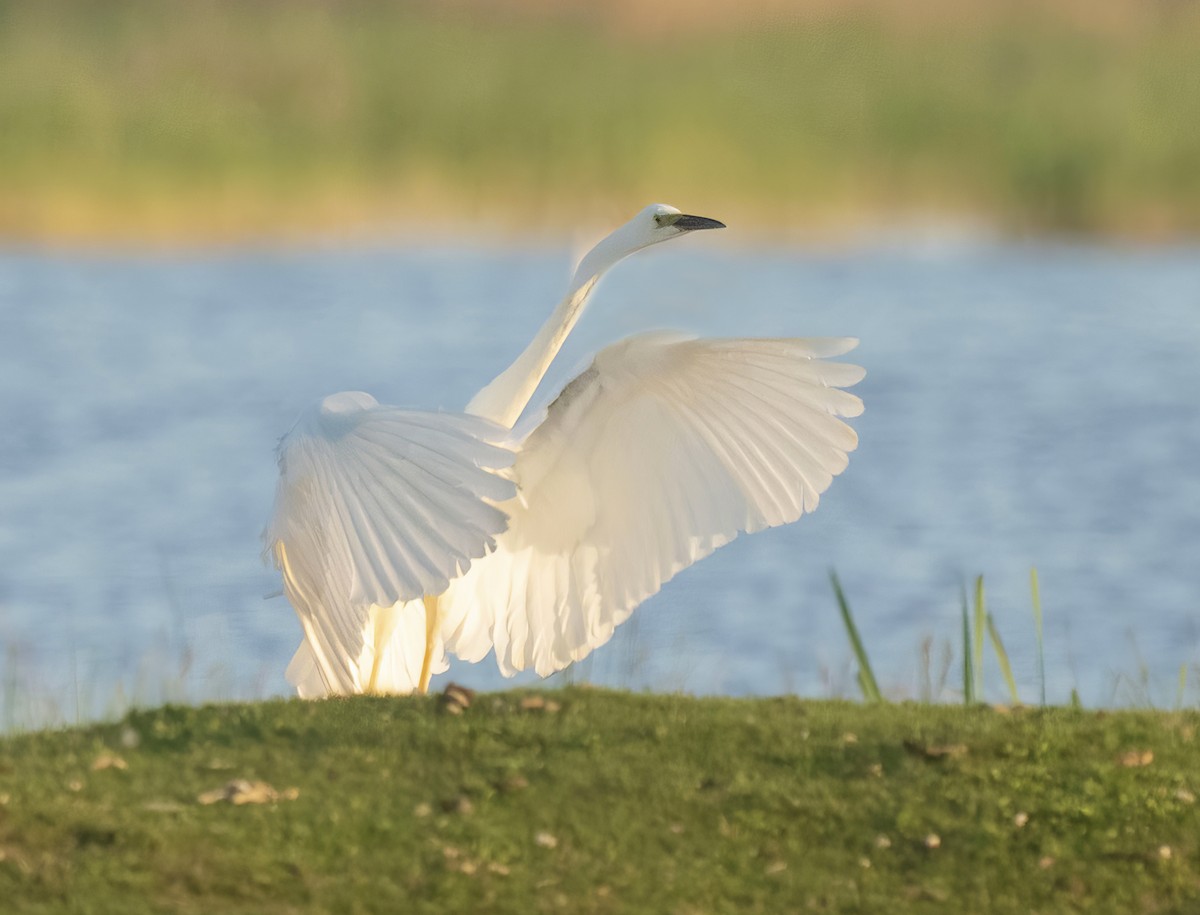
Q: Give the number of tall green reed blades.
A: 5